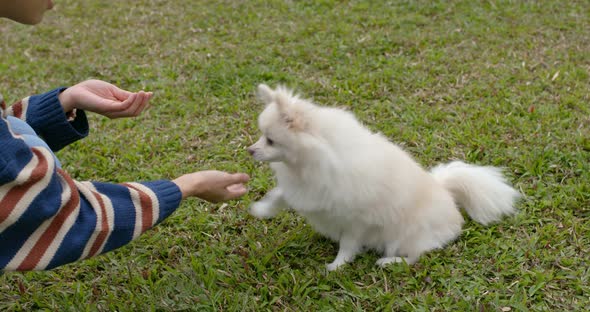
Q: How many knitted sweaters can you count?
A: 1